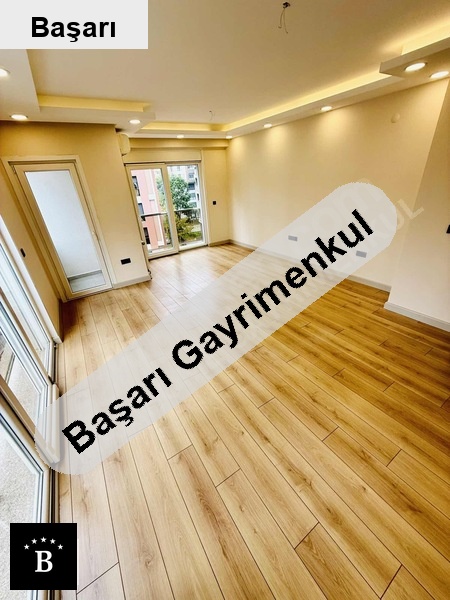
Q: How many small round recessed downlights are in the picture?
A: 9